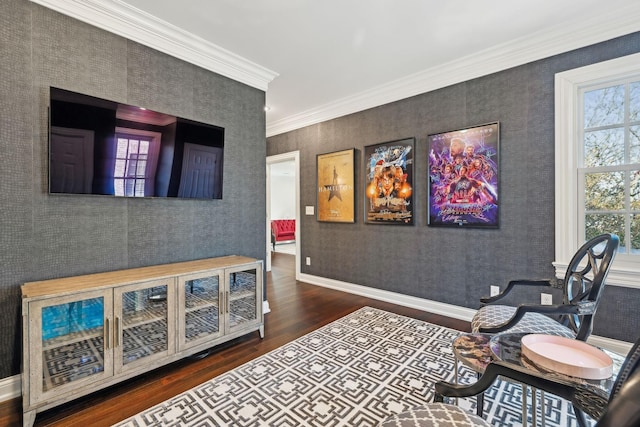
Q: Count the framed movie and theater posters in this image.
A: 3